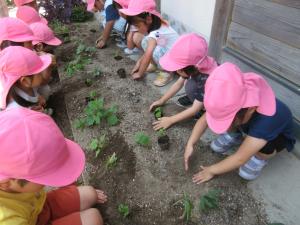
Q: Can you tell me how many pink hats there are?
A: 11